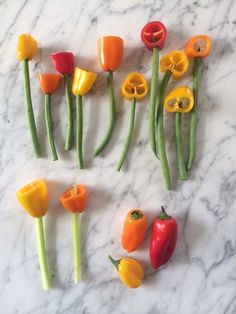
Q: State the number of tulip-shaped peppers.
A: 12